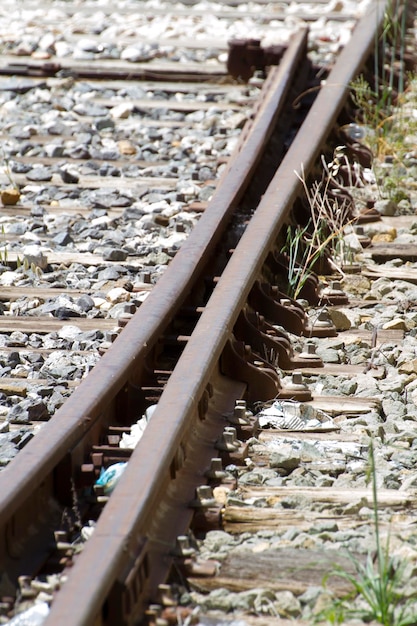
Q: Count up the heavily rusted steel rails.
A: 2